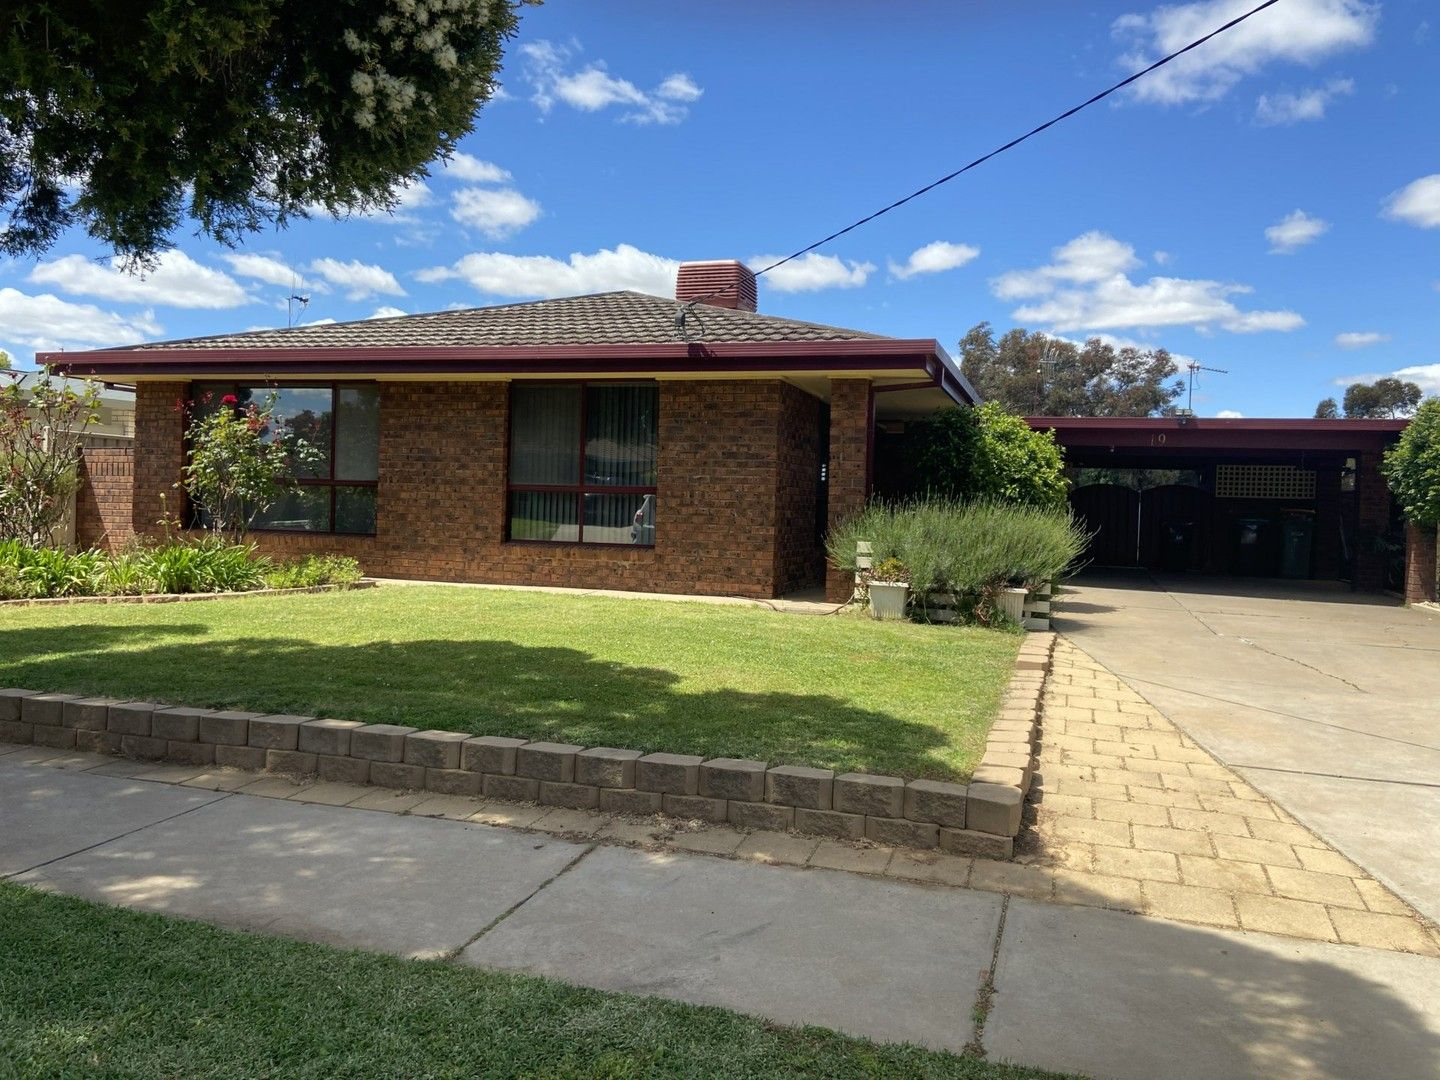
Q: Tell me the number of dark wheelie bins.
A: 3